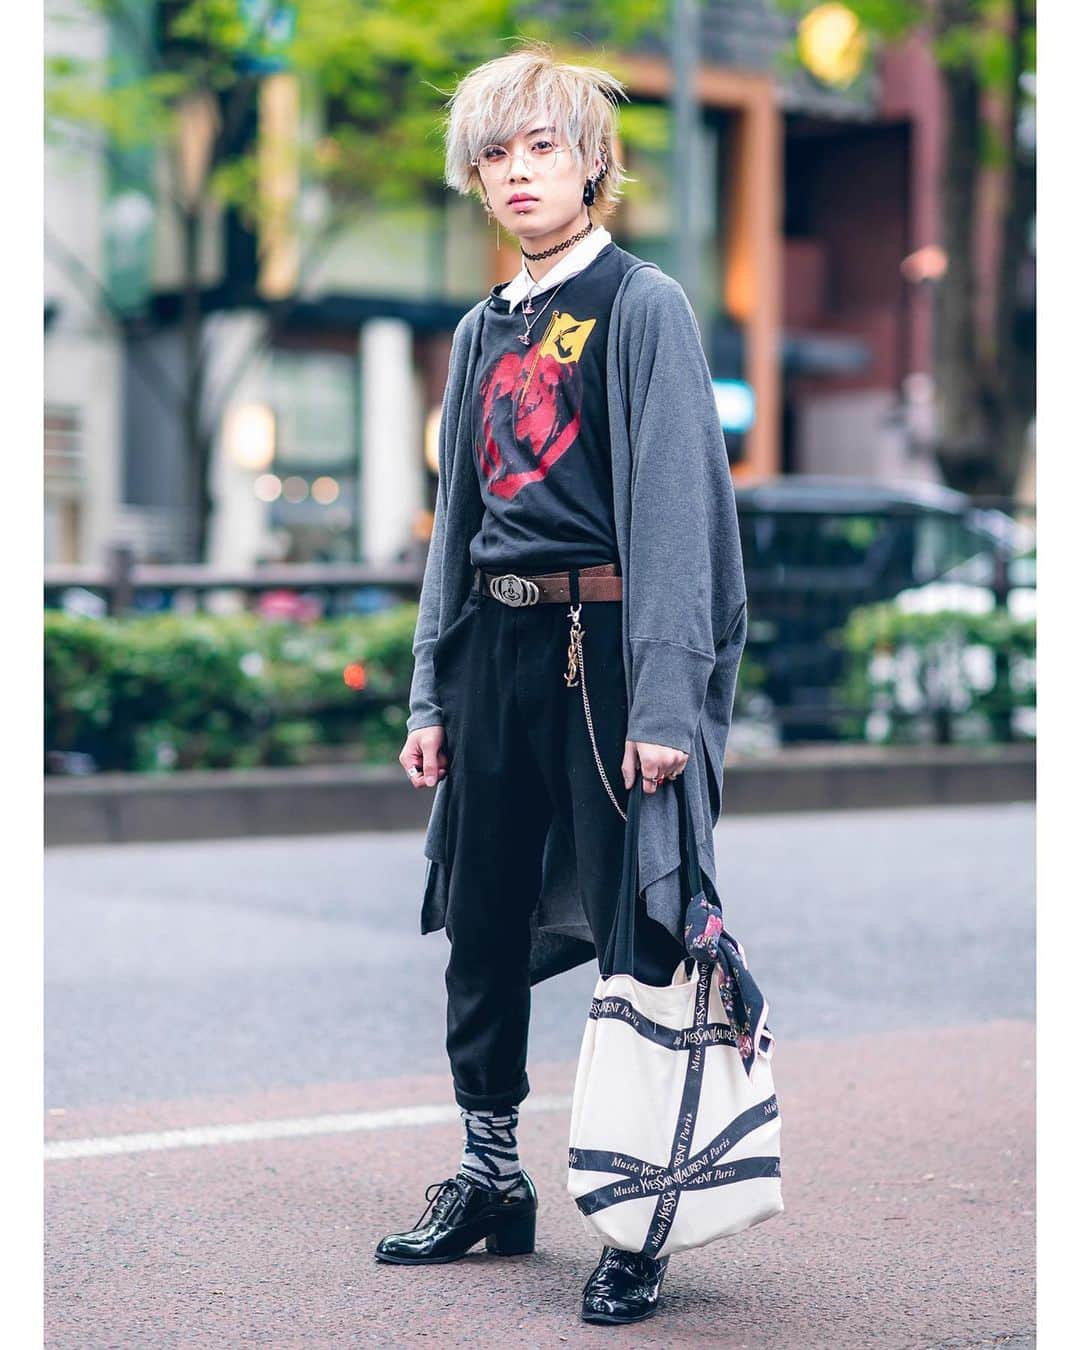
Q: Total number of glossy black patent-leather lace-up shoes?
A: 2